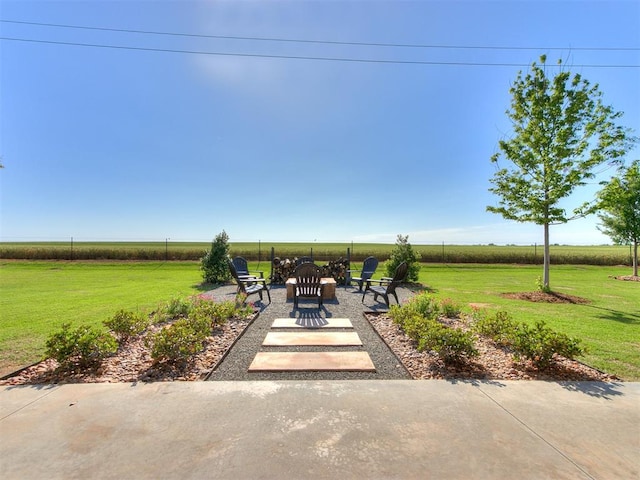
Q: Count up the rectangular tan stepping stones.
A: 3